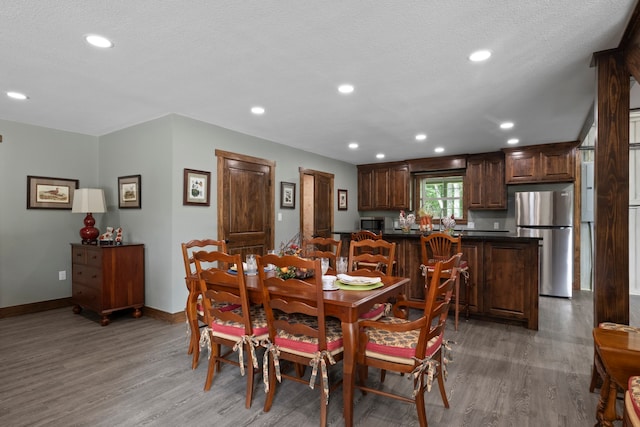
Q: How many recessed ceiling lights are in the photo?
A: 11